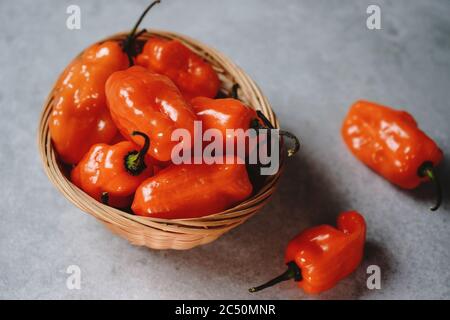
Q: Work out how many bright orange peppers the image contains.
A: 8